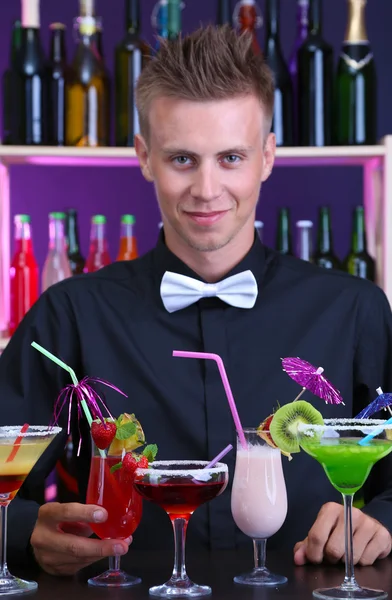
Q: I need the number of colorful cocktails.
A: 5